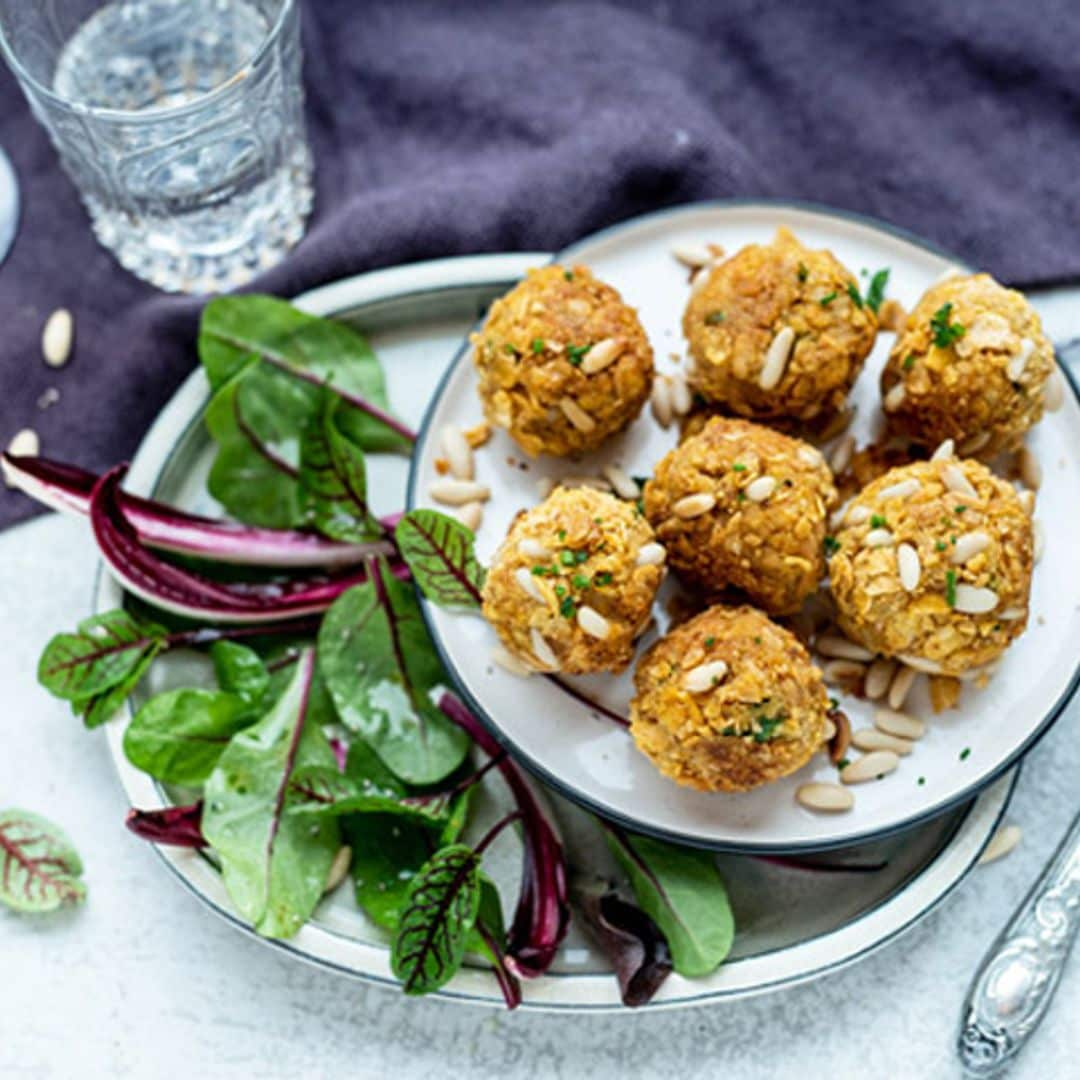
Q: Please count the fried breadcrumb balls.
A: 7